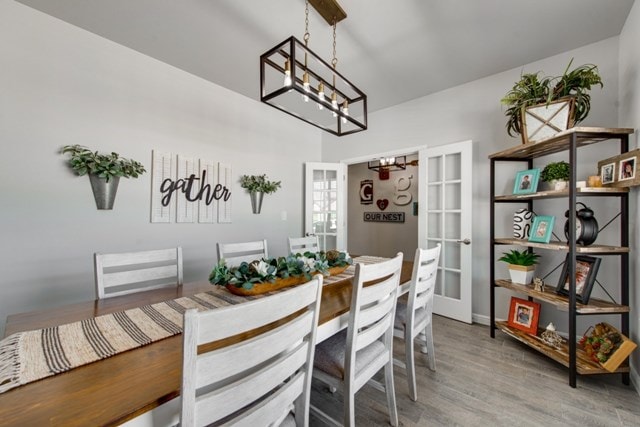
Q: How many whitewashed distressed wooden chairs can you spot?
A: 6